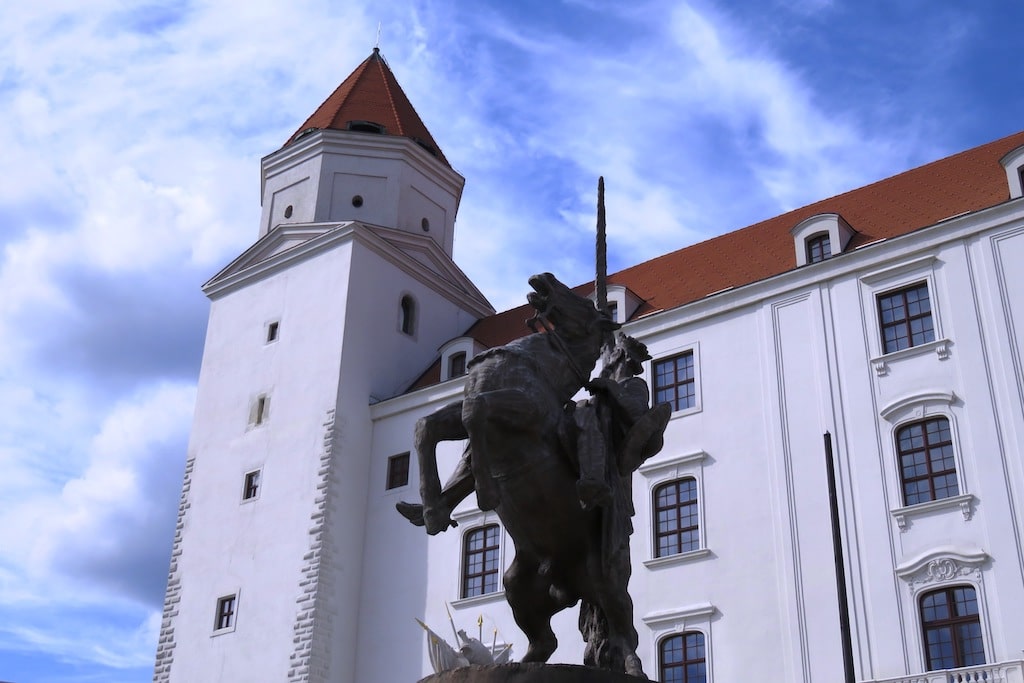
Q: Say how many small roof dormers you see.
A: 4